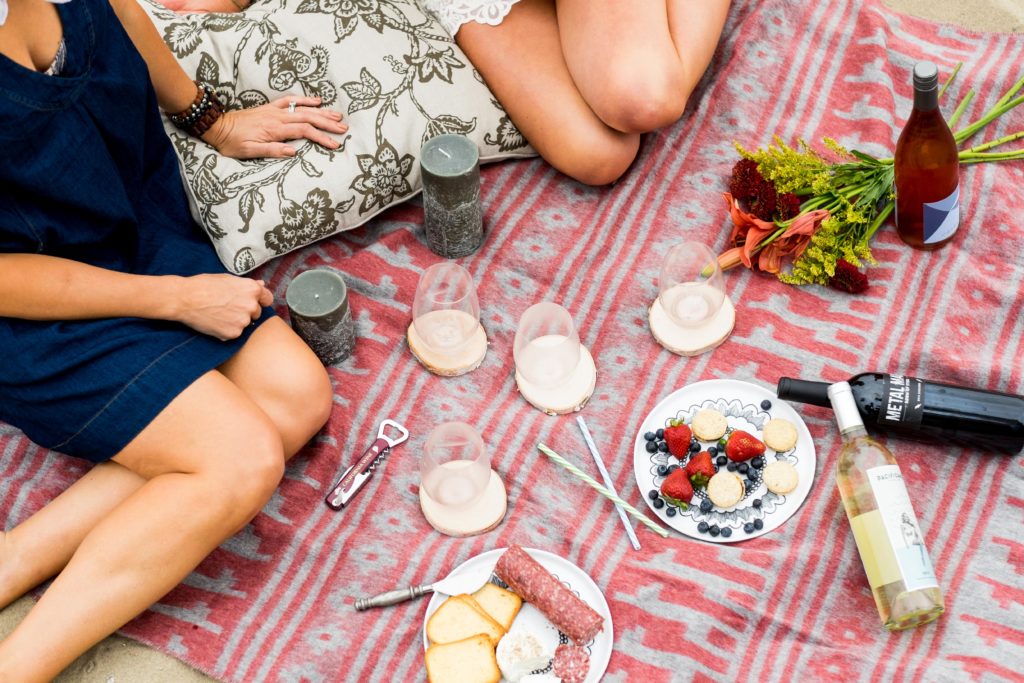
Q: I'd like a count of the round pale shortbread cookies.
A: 4